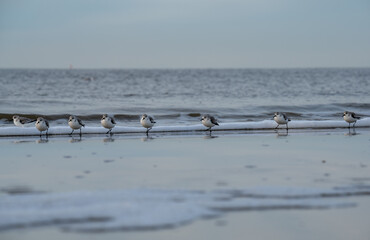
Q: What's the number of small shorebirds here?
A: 8